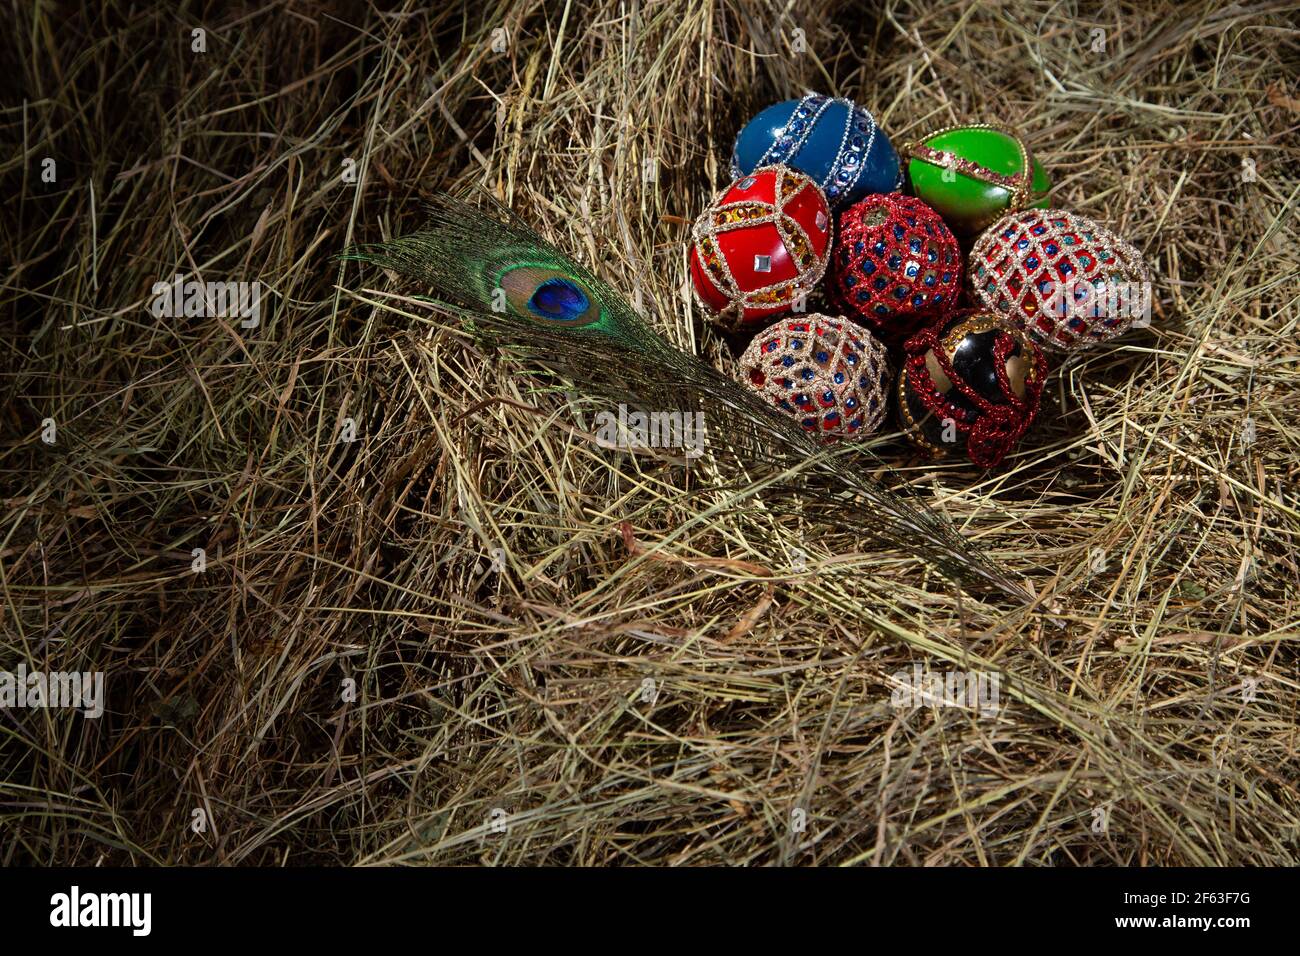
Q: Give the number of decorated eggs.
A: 7